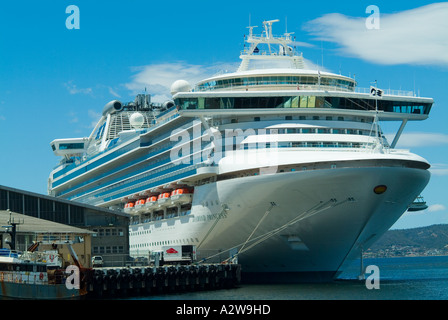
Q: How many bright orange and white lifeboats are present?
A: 5